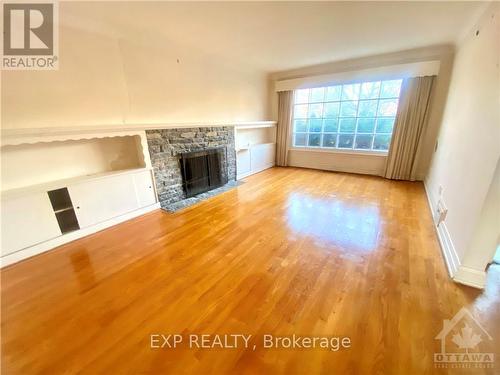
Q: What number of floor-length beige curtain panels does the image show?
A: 2